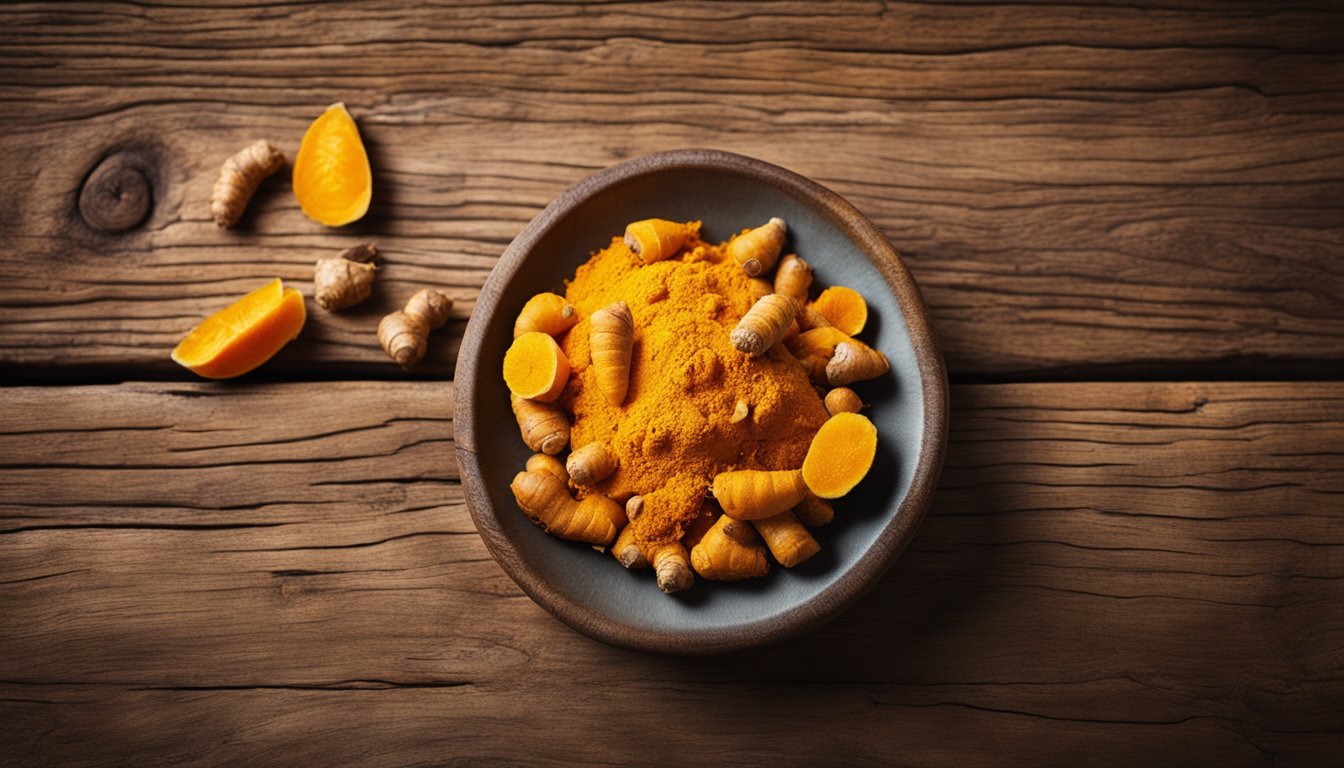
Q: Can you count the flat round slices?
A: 3